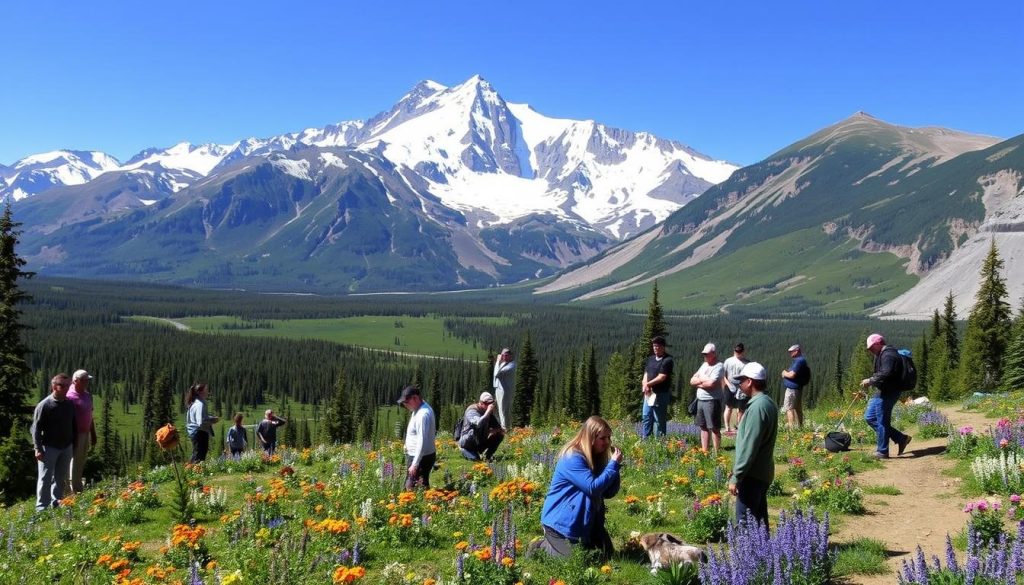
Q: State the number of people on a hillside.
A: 15